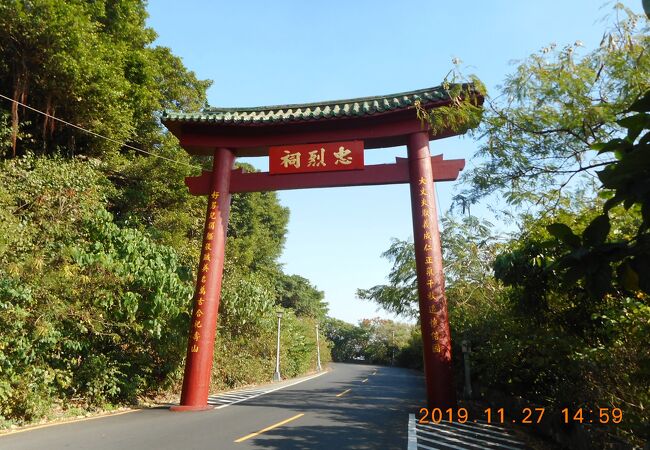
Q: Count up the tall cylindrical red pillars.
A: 2